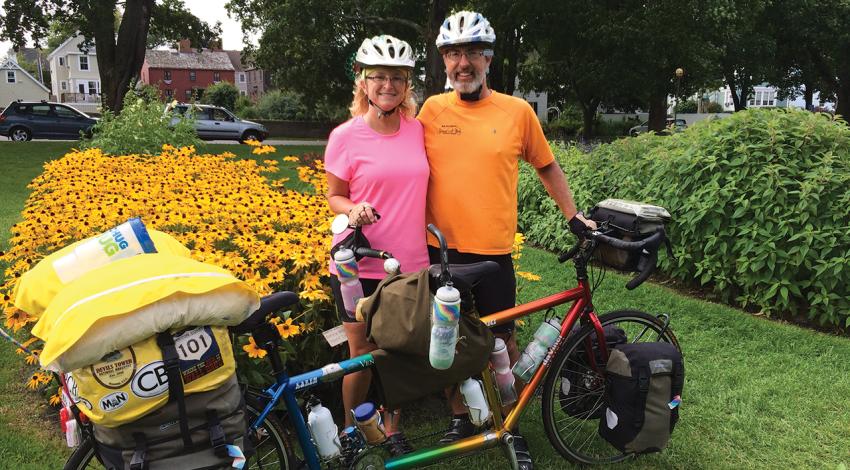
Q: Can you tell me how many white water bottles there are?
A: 2